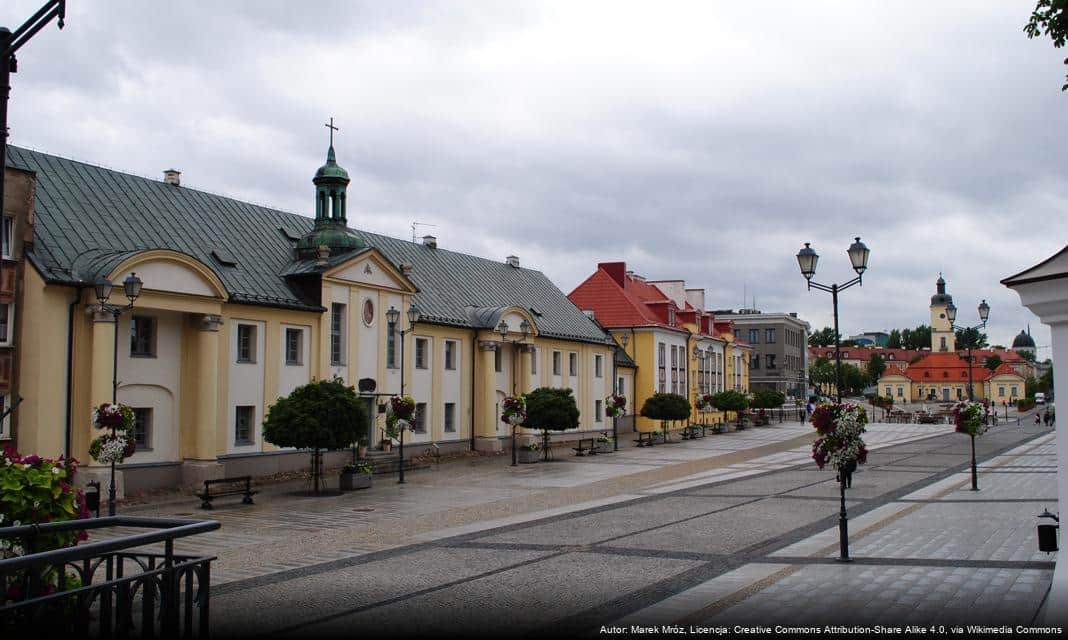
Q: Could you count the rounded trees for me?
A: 5